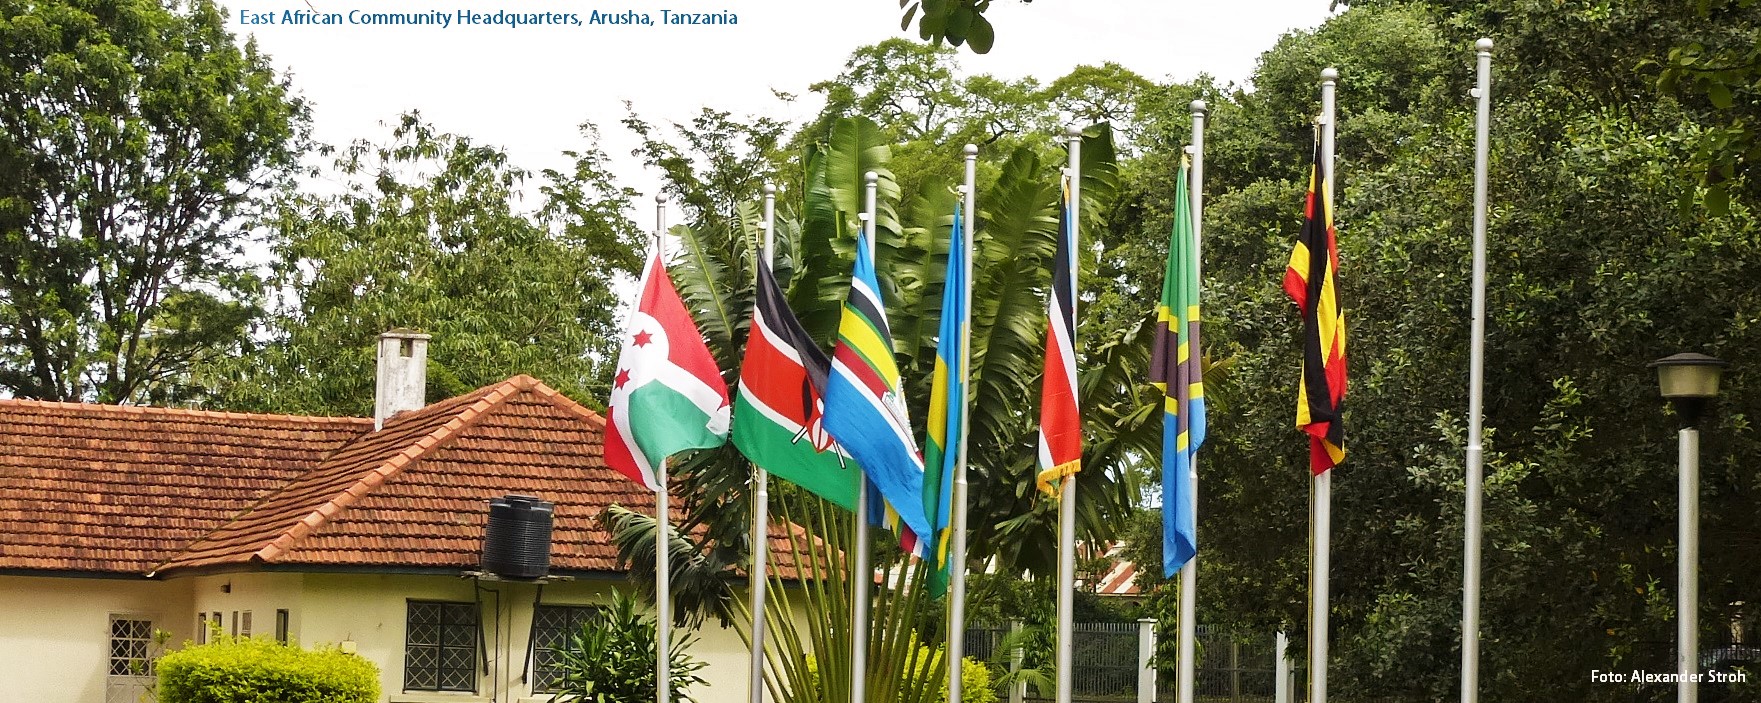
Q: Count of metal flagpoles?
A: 8